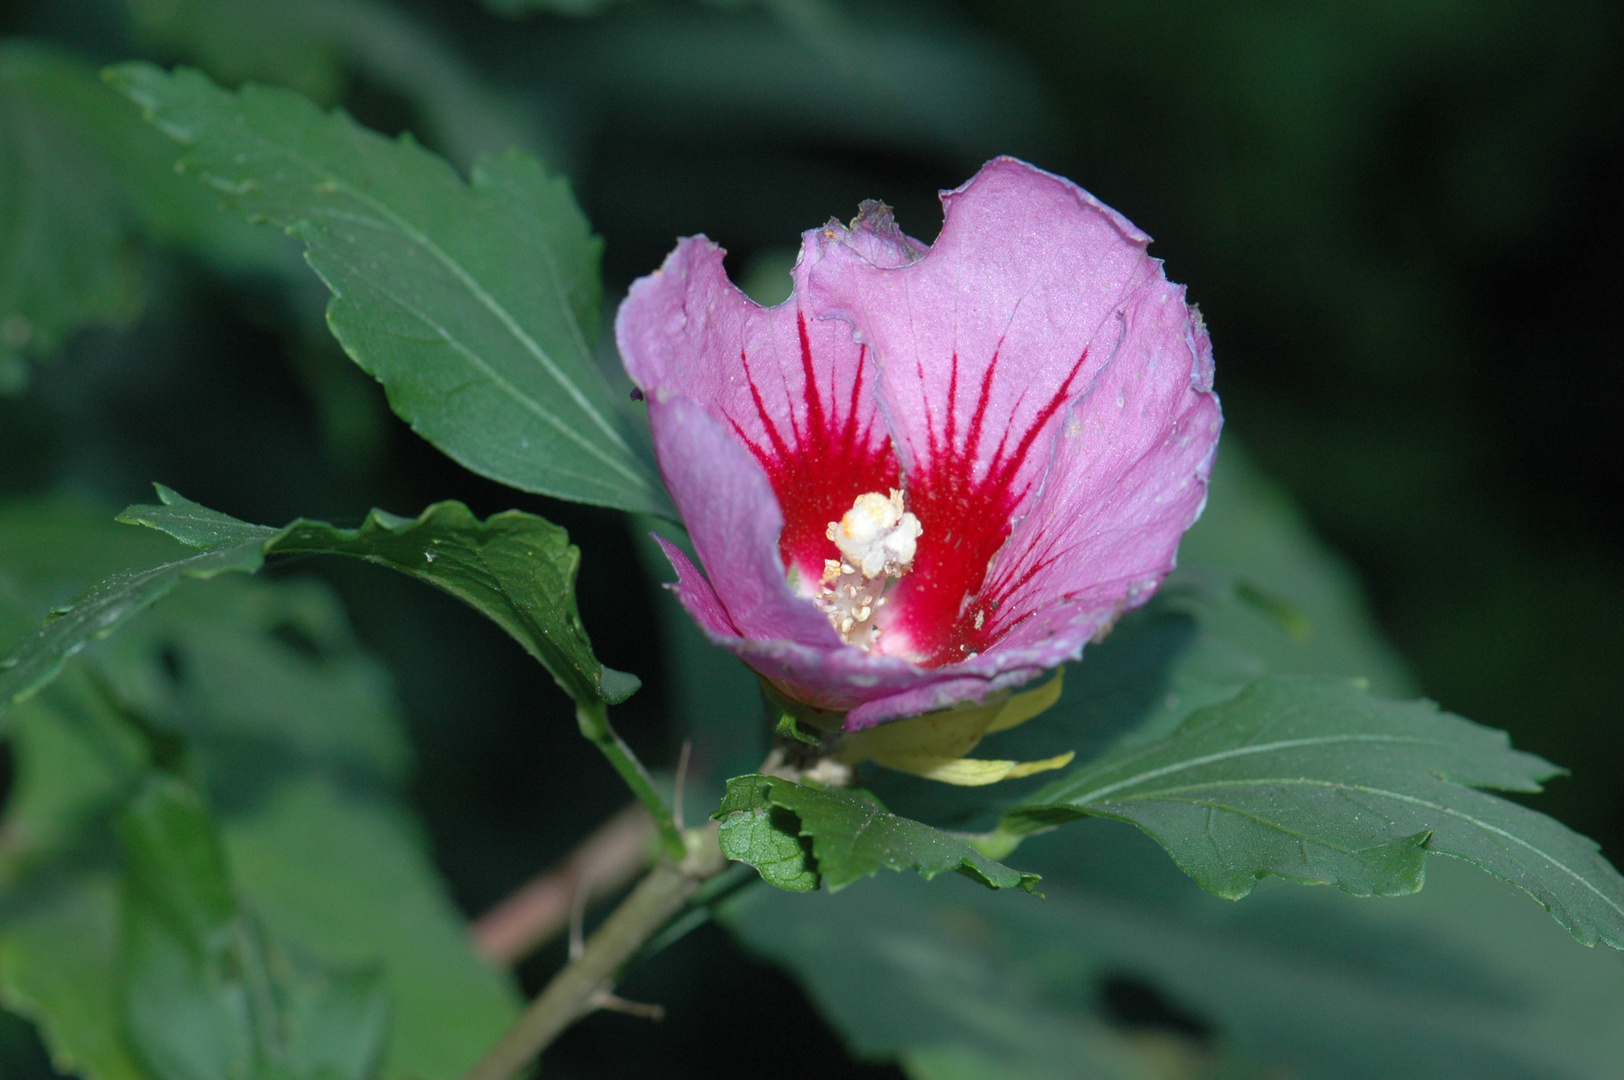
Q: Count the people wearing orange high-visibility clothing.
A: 0